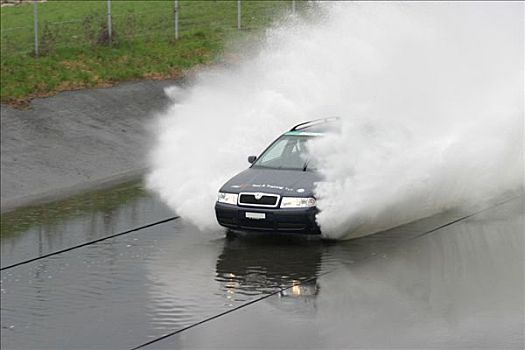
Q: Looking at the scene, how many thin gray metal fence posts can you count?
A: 5